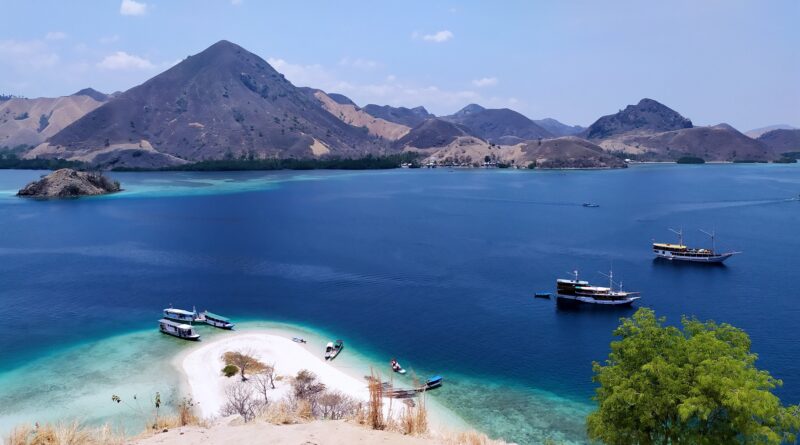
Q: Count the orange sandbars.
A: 0